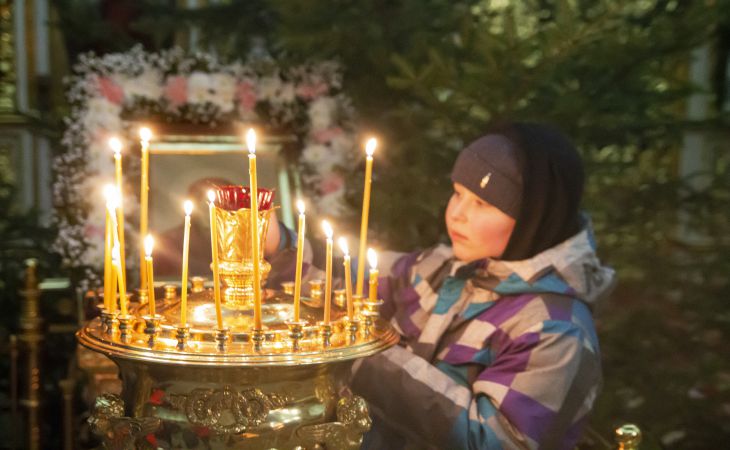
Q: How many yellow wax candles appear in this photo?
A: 14